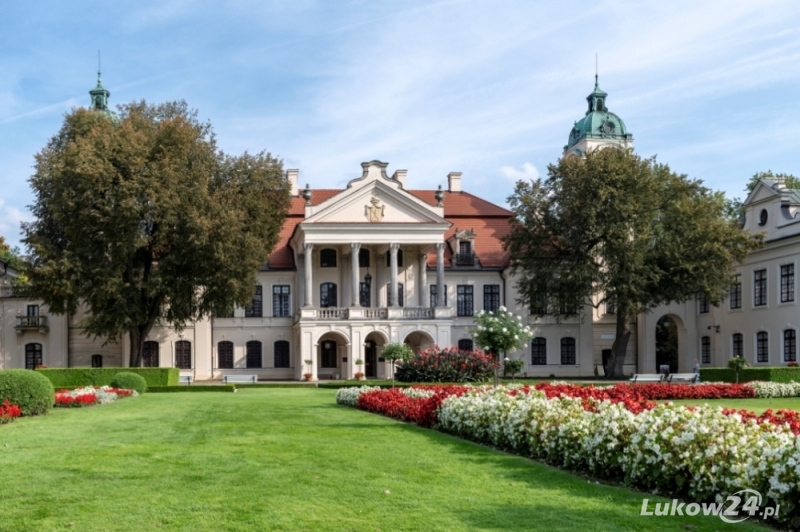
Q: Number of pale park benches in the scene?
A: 4